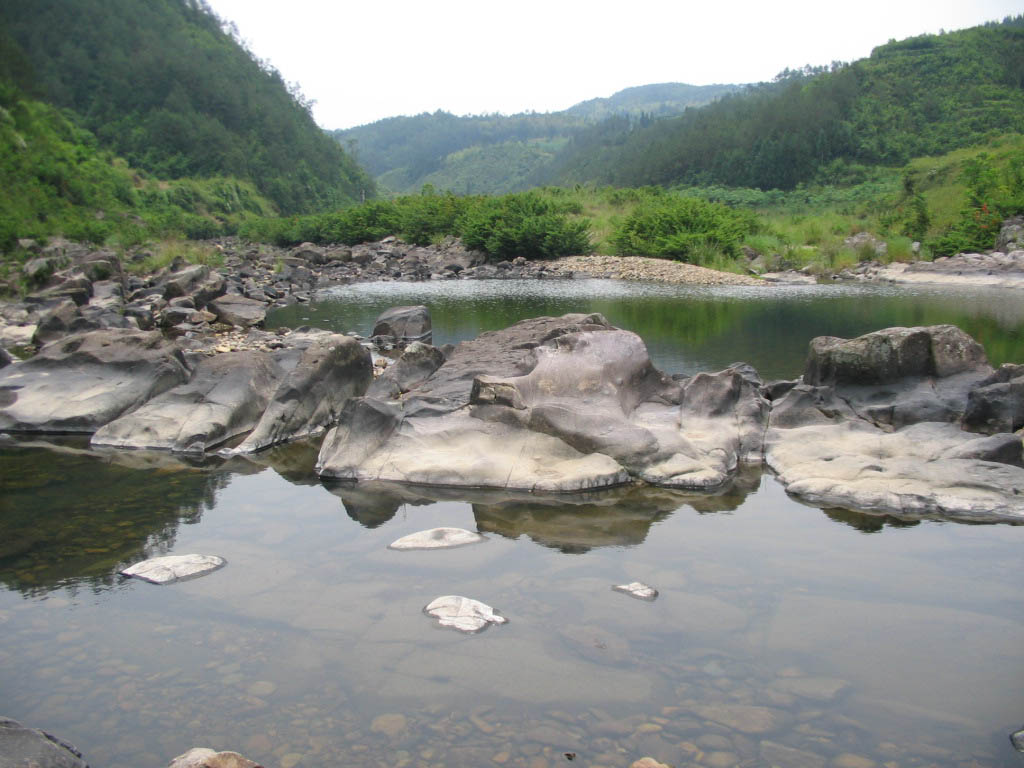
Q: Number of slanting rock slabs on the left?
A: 3